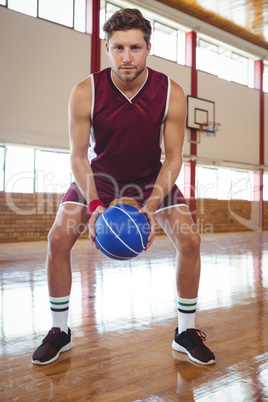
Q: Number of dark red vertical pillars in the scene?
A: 3